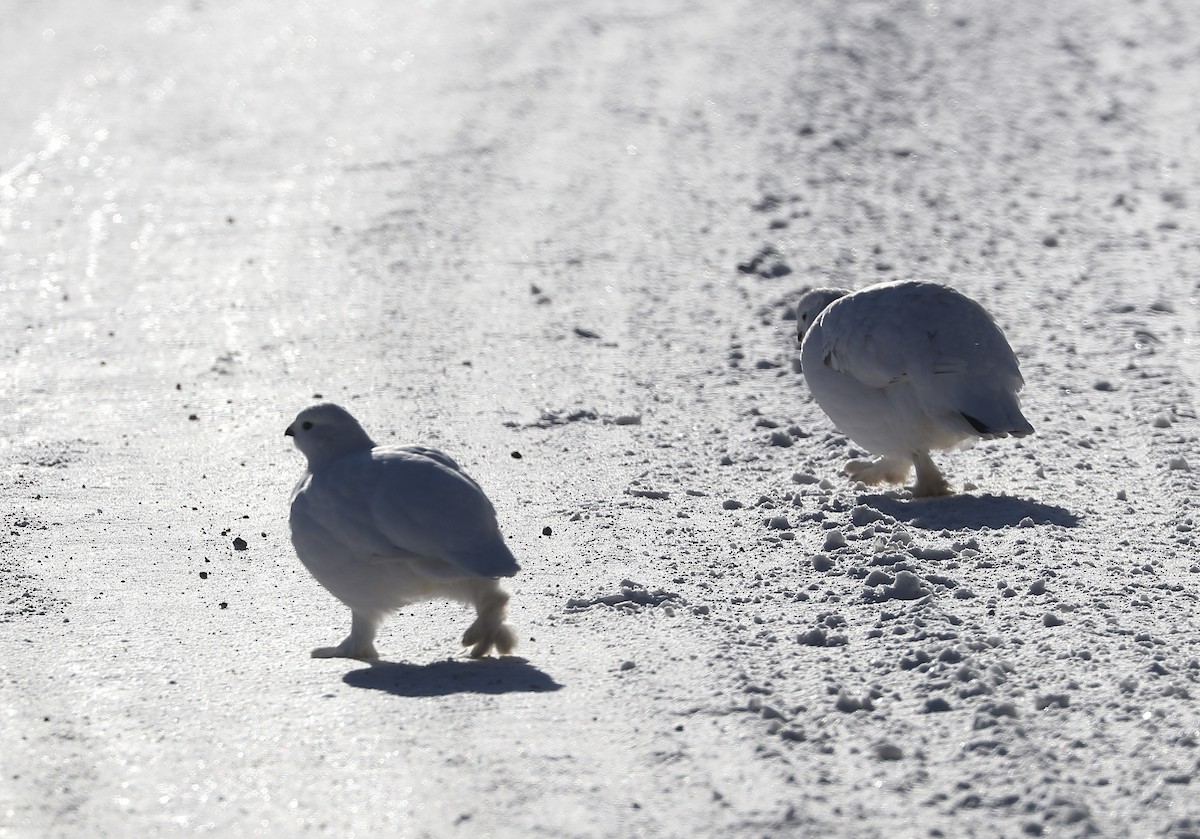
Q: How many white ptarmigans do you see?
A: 2